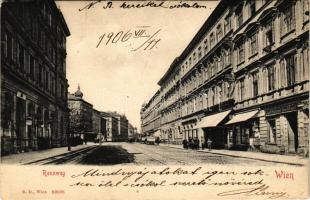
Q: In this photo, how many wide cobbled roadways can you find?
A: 1